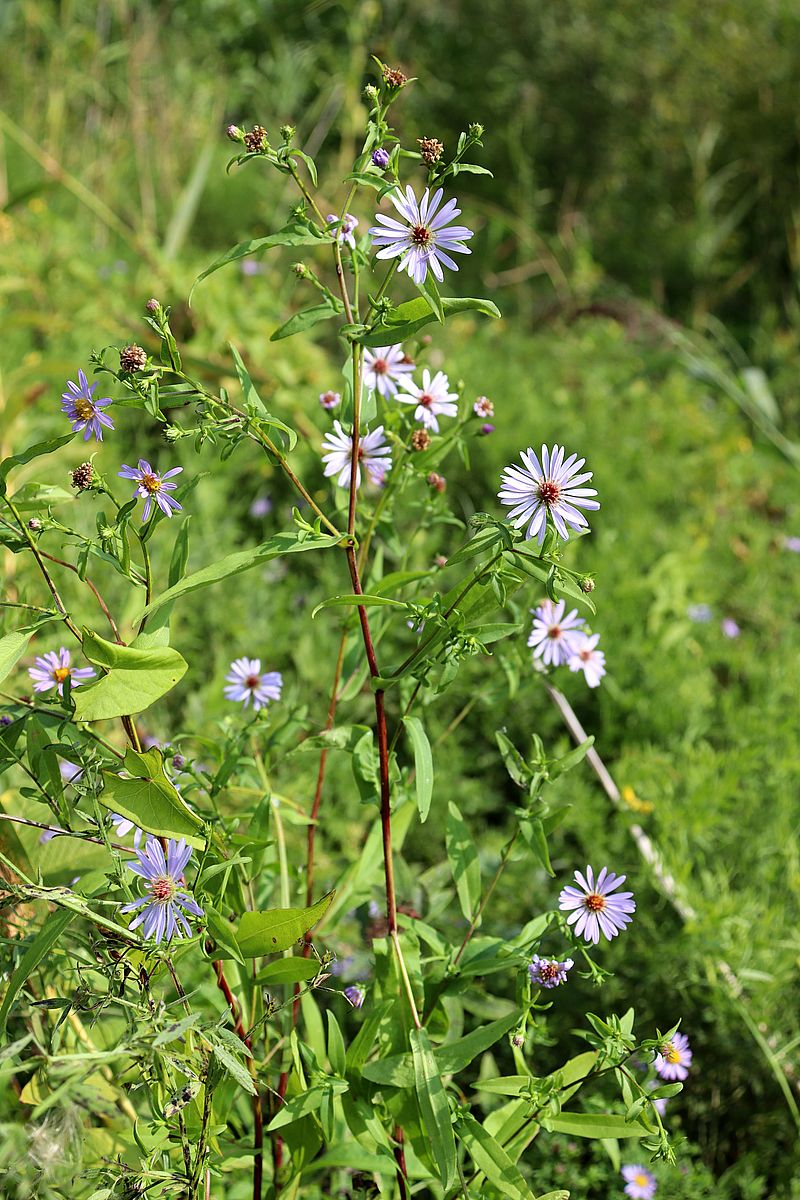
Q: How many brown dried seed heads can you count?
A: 6